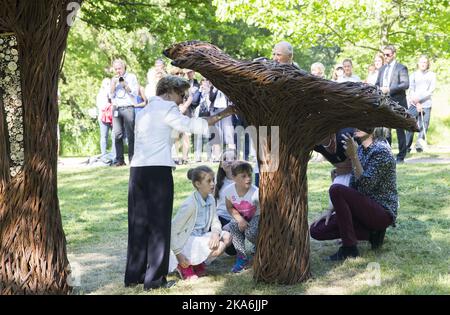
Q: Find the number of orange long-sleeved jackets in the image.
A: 0